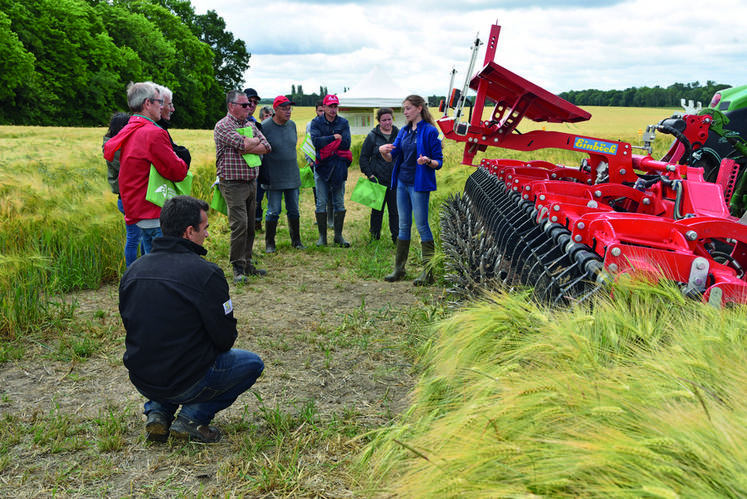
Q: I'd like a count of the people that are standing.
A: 11